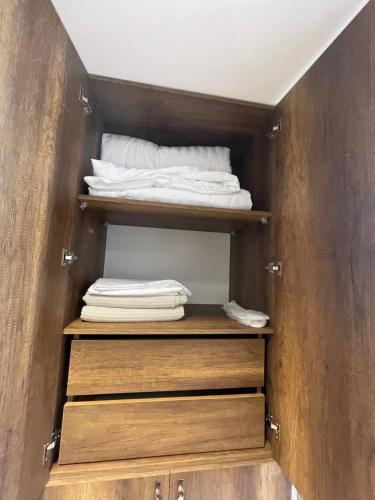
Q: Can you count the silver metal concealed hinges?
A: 6